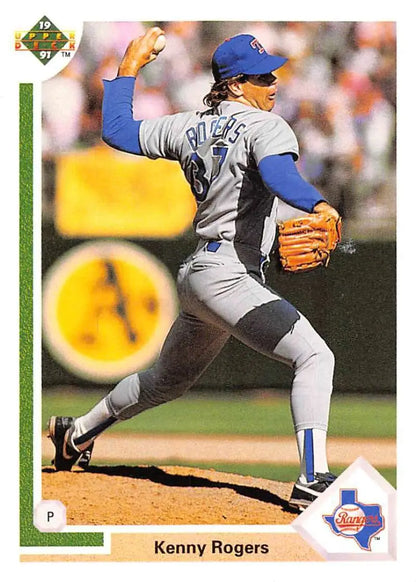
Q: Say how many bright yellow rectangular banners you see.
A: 1